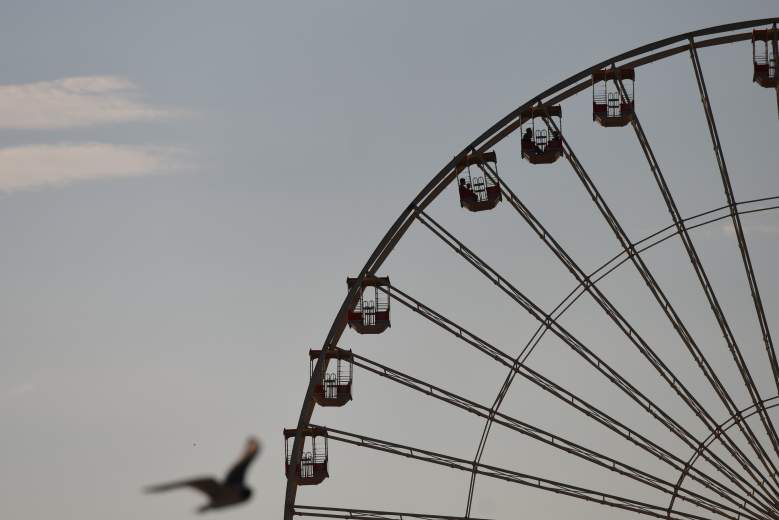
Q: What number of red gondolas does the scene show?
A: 7